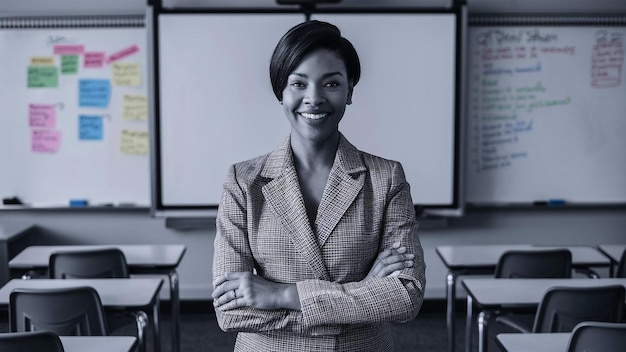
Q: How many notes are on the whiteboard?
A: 13